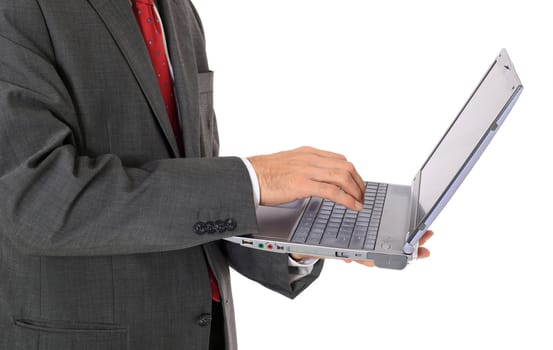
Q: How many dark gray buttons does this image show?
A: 5